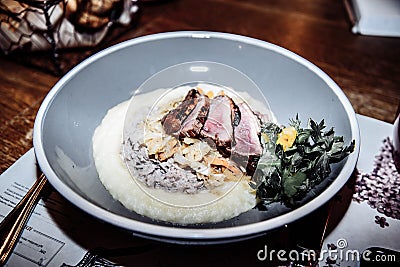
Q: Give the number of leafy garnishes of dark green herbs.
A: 1